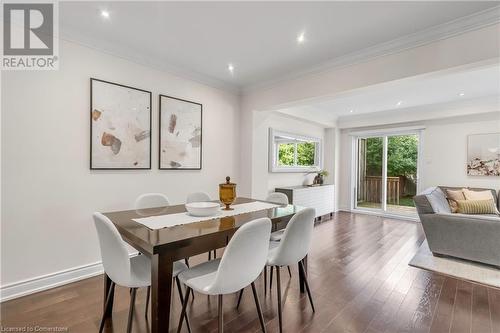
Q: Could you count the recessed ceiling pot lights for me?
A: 6